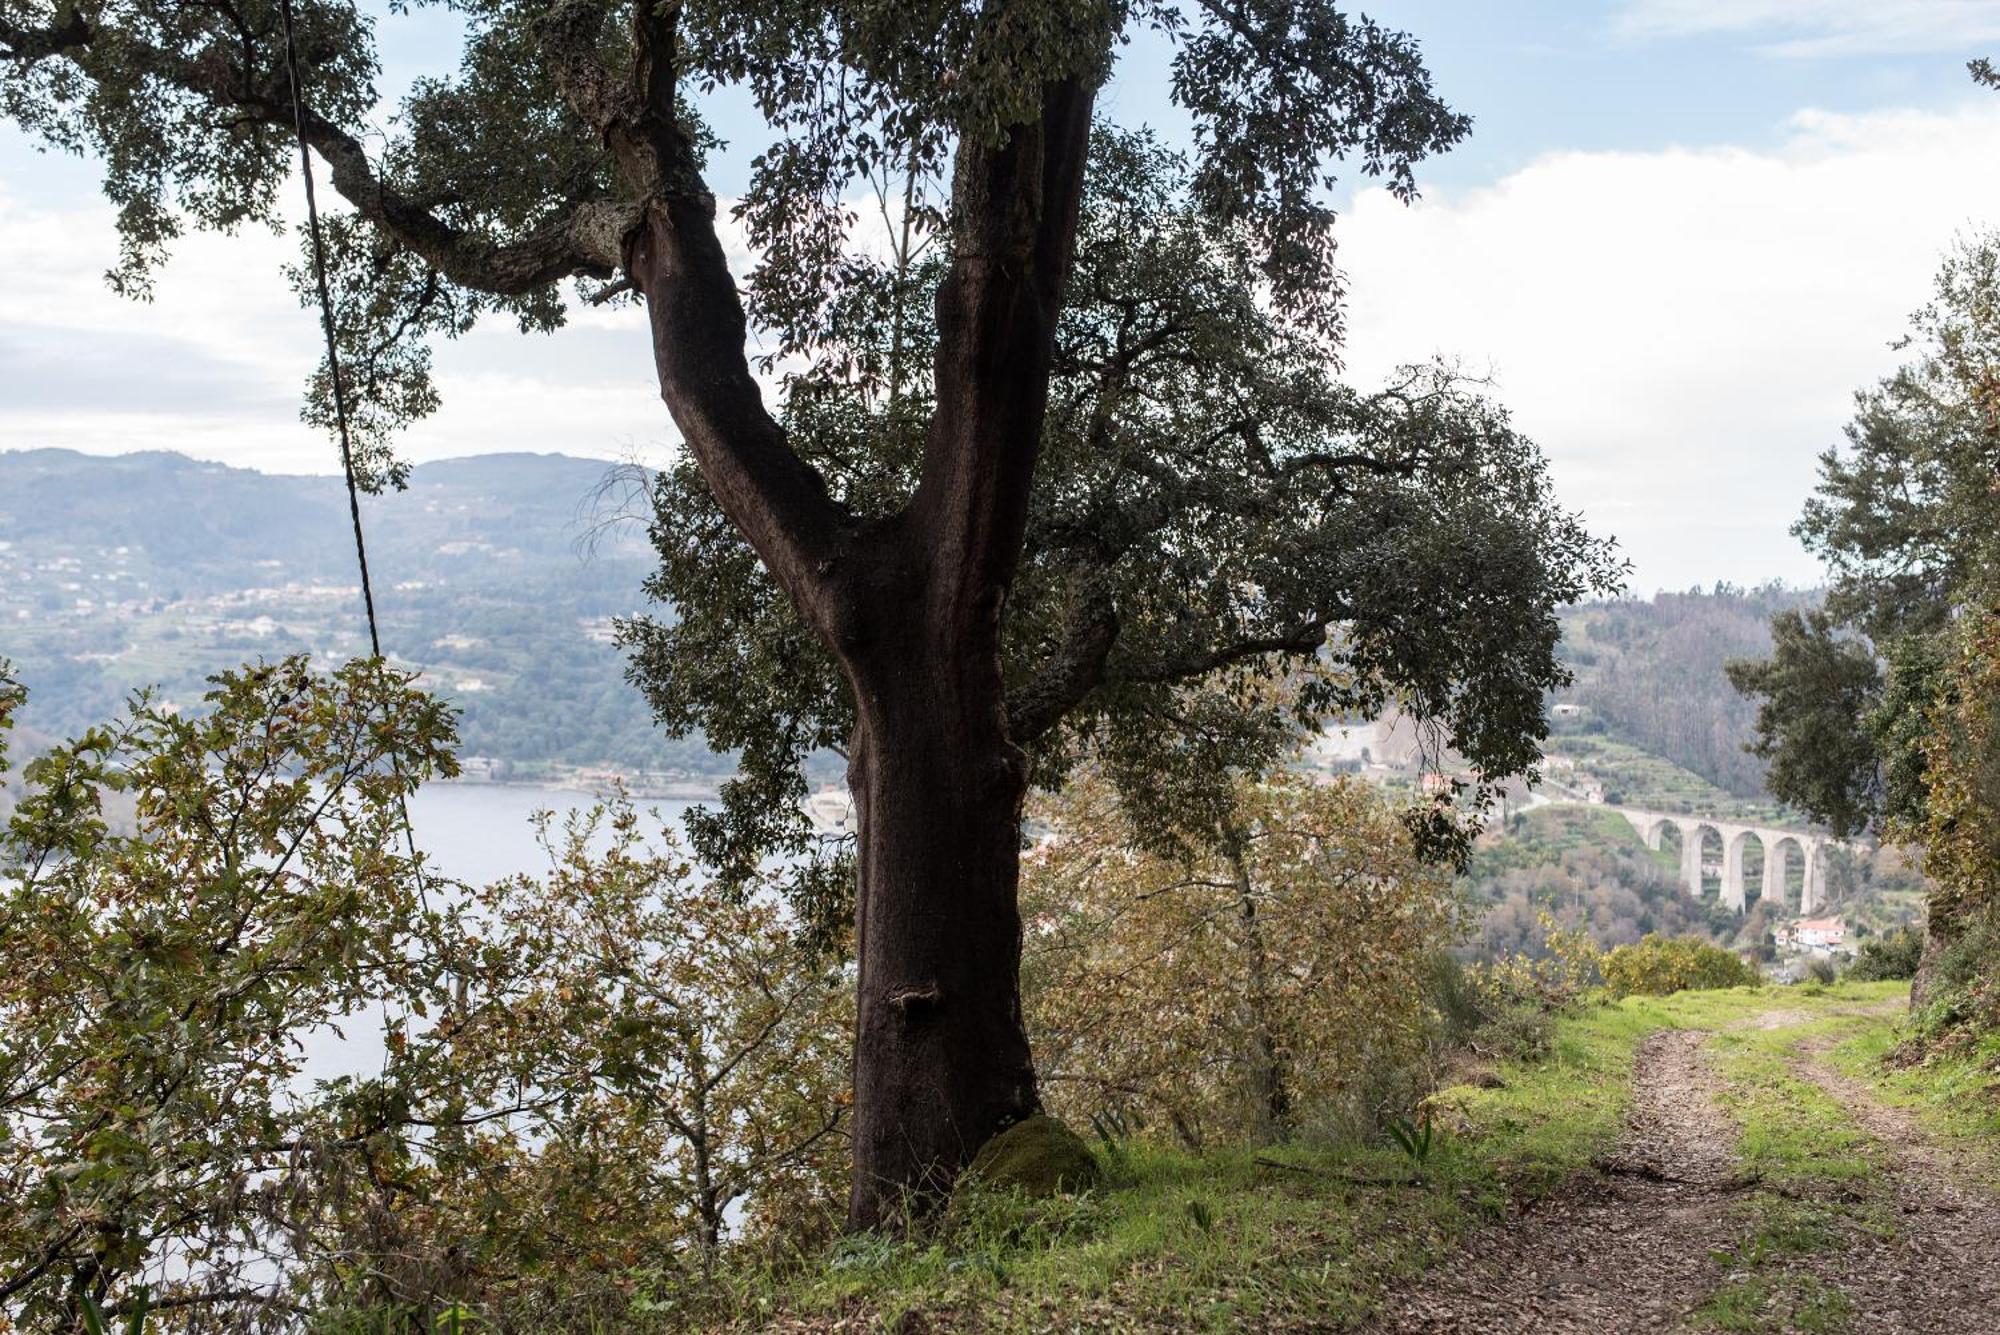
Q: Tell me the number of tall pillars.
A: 4